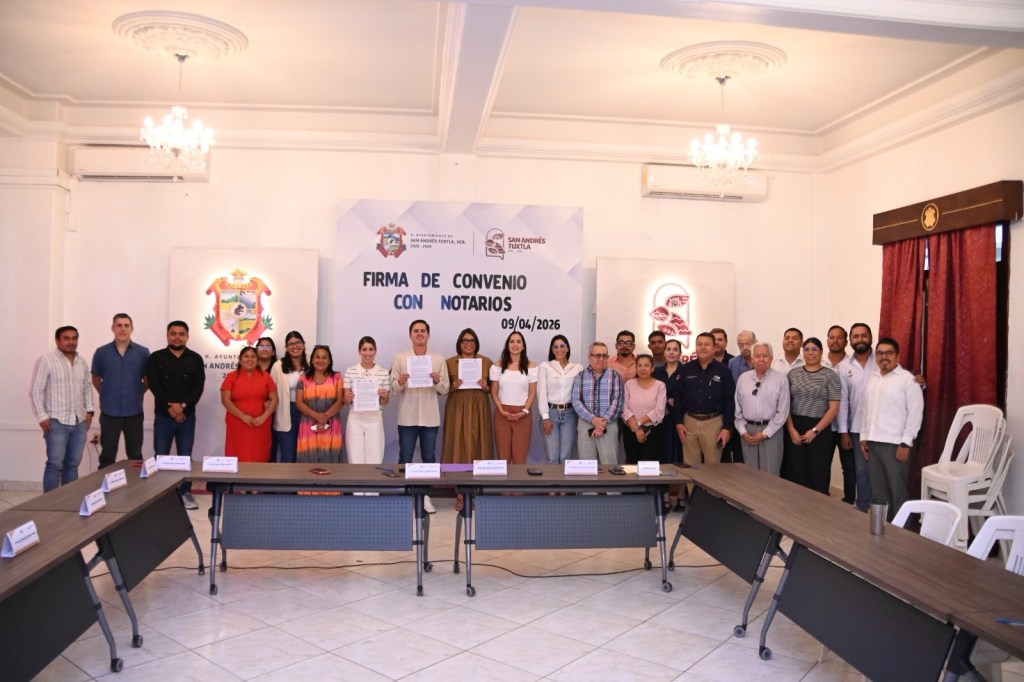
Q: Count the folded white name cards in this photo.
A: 10